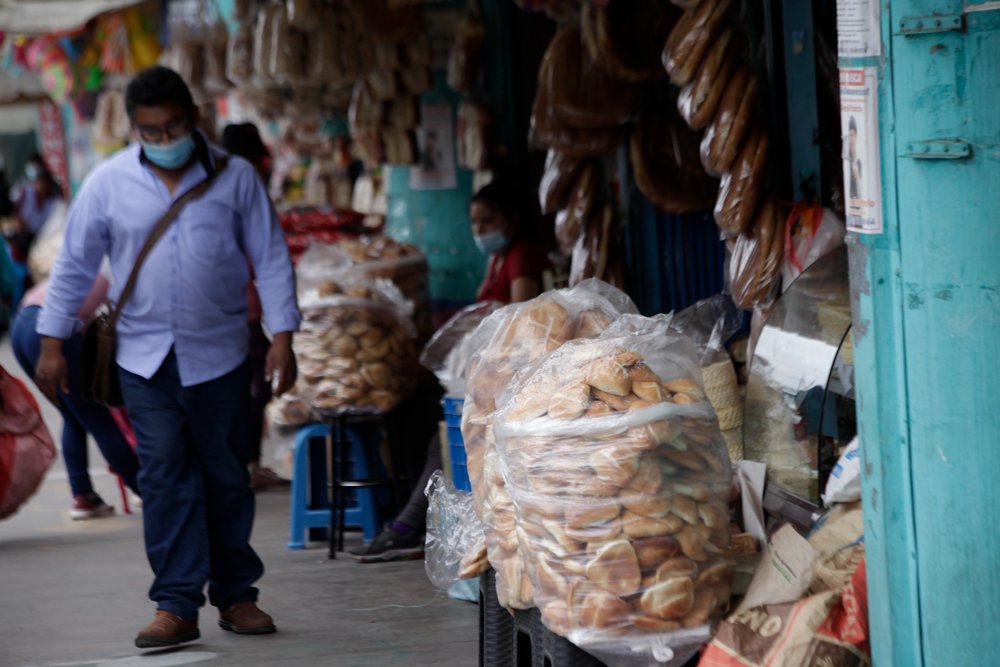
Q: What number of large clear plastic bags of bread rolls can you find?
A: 4